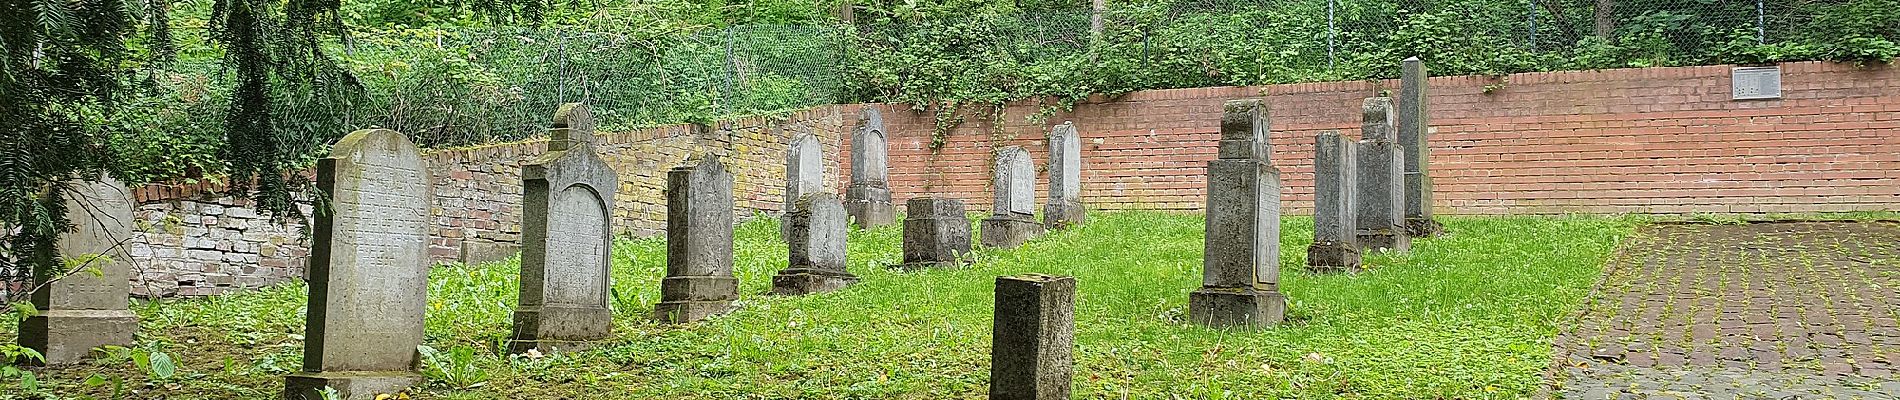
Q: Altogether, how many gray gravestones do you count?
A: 15